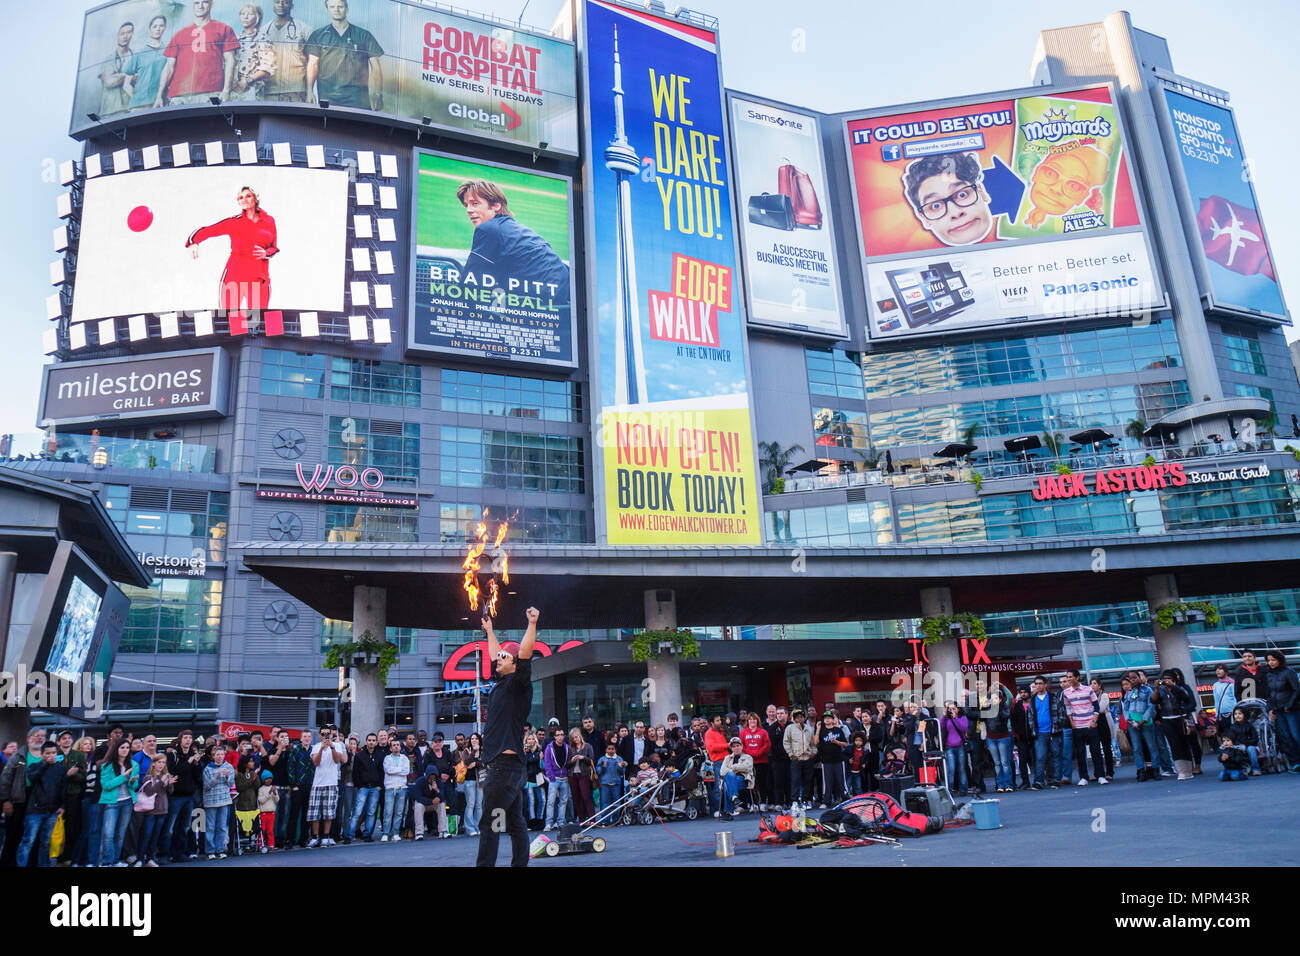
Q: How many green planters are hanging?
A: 4